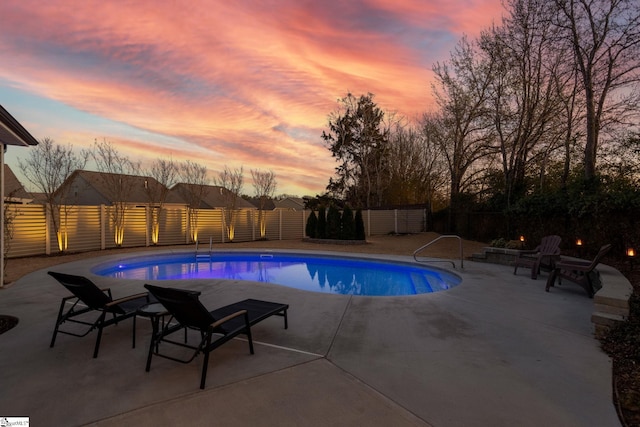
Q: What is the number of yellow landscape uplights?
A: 6